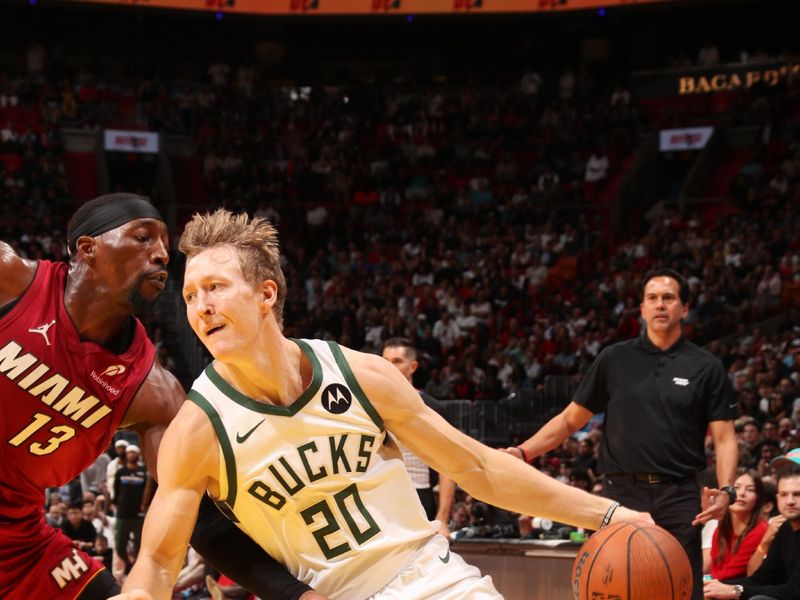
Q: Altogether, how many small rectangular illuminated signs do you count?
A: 2